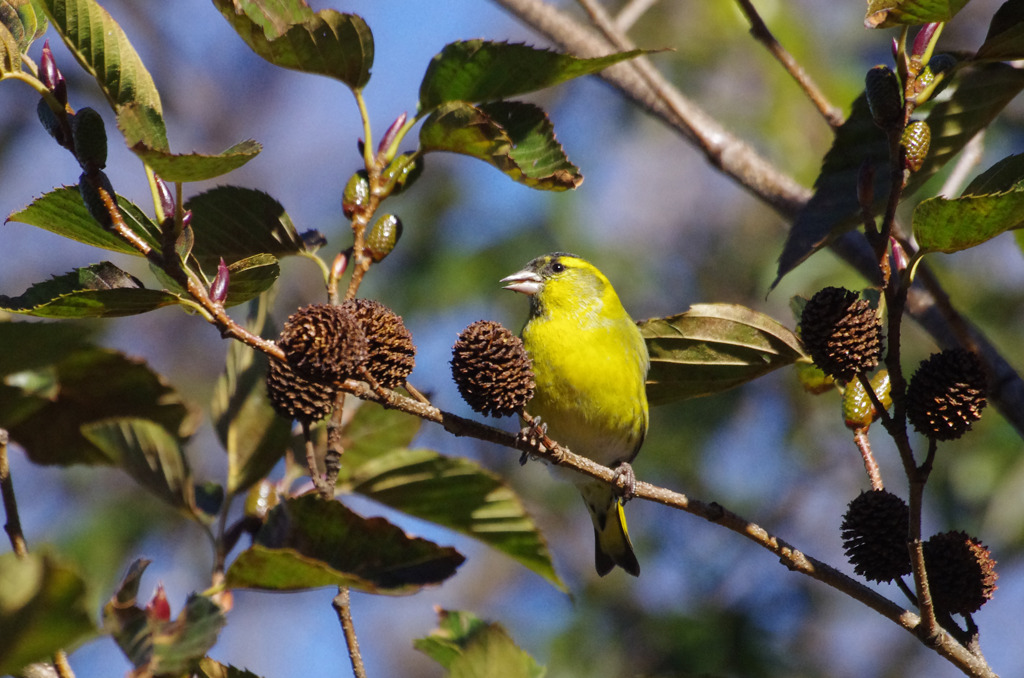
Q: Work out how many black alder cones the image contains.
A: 8